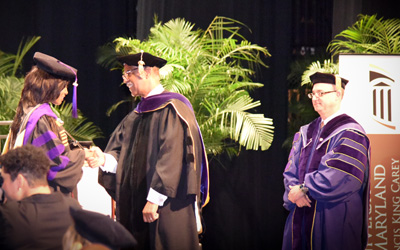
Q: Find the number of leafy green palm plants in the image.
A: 3